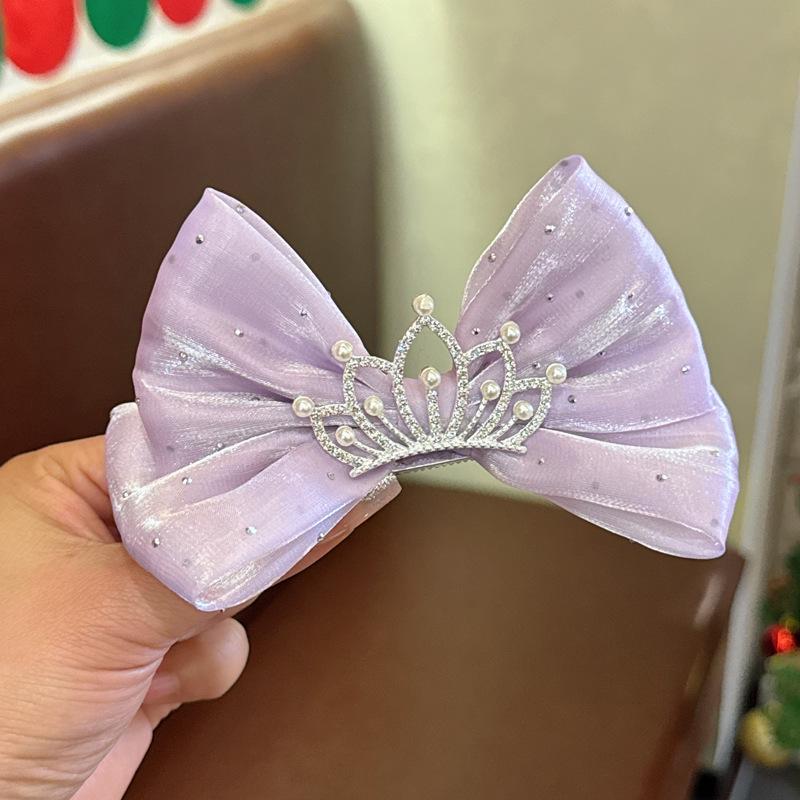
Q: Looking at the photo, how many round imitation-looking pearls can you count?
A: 10